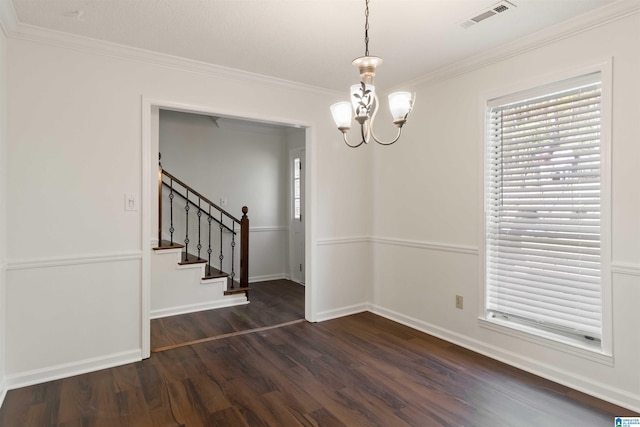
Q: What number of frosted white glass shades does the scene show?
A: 3